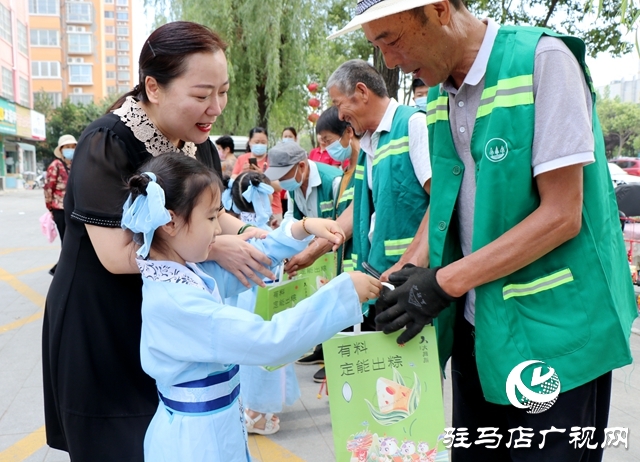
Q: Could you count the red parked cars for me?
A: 1